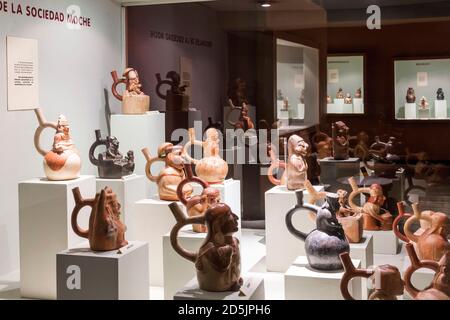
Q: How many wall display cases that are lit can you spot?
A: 3